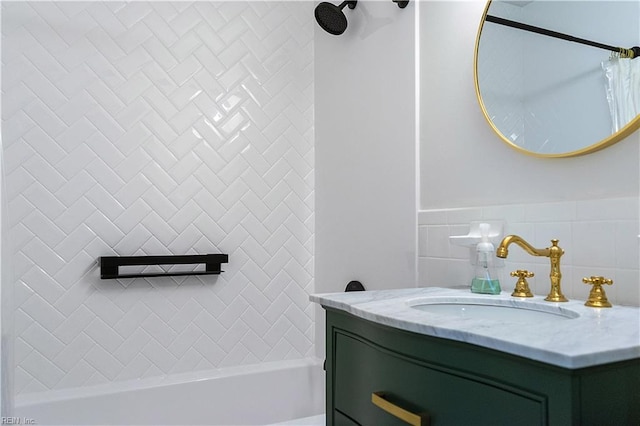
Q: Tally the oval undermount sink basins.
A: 1